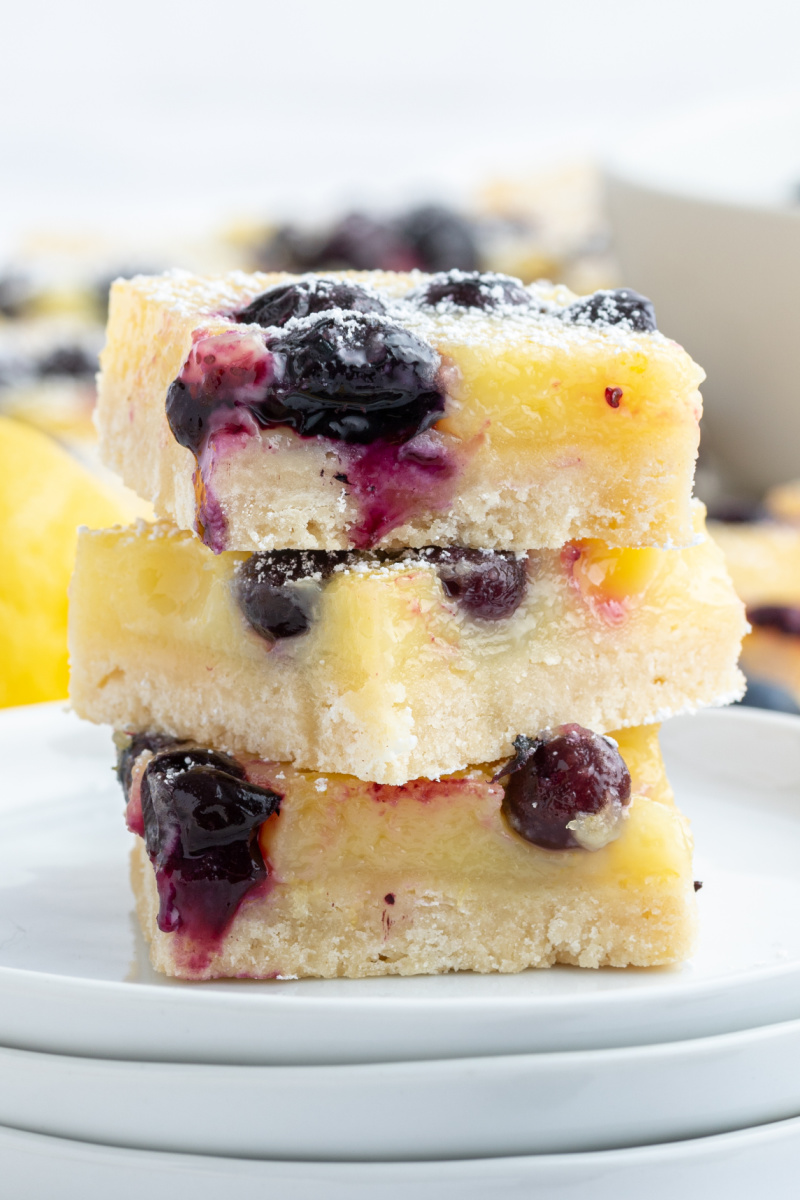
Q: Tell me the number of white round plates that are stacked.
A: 3